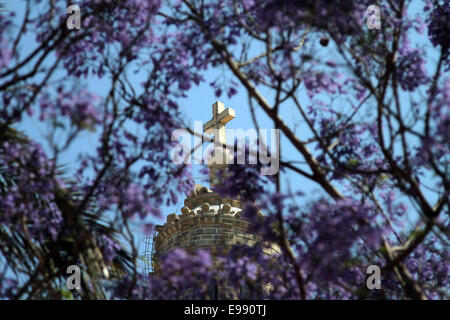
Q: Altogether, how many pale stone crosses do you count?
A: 1